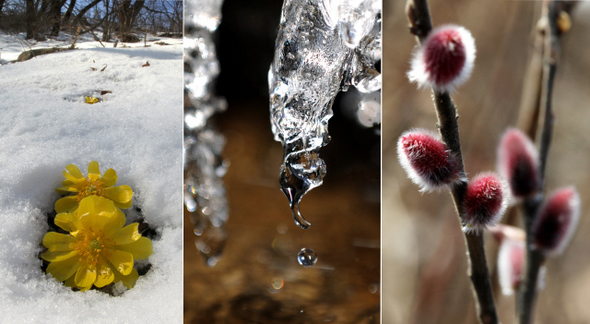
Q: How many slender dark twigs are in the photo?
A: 2